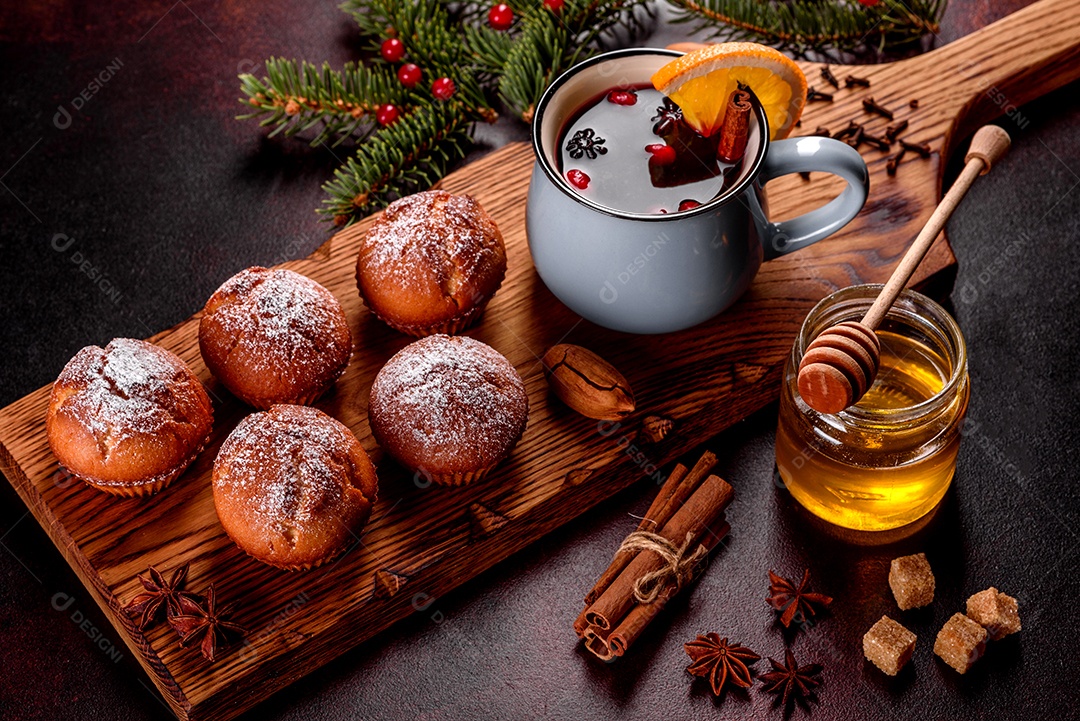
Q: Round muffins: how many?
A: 5